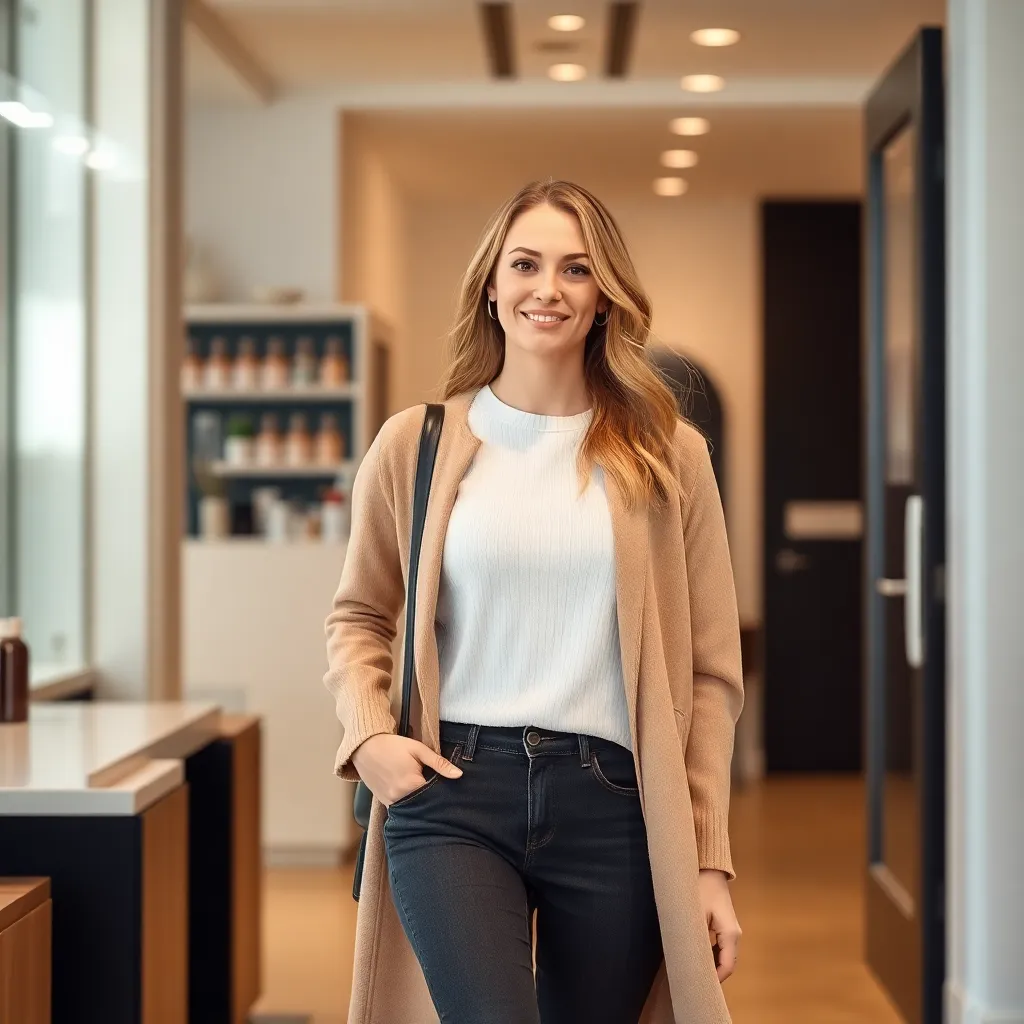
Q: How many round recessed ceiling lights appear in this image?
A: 7